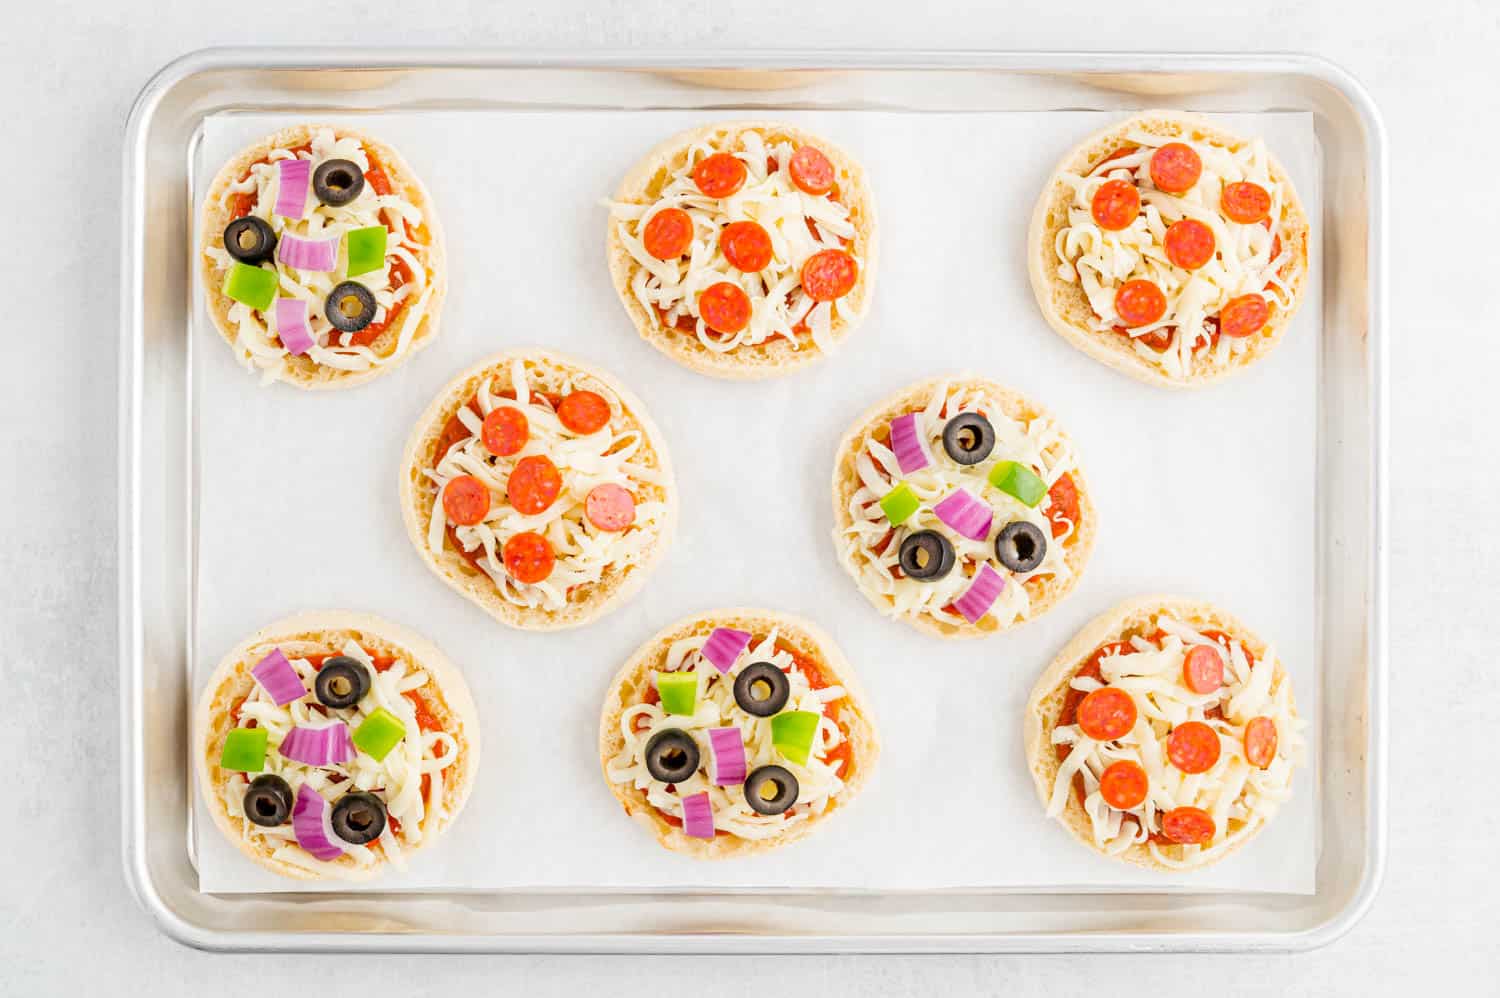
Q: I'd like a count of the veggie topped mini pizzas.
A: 4